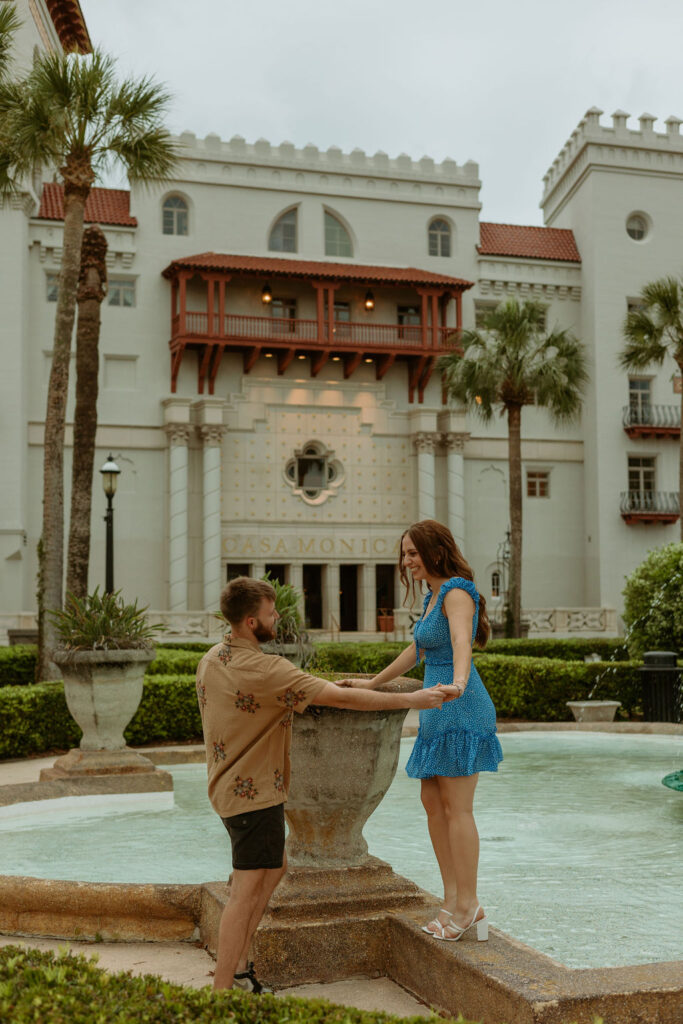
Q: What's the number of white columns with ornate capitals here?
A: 4